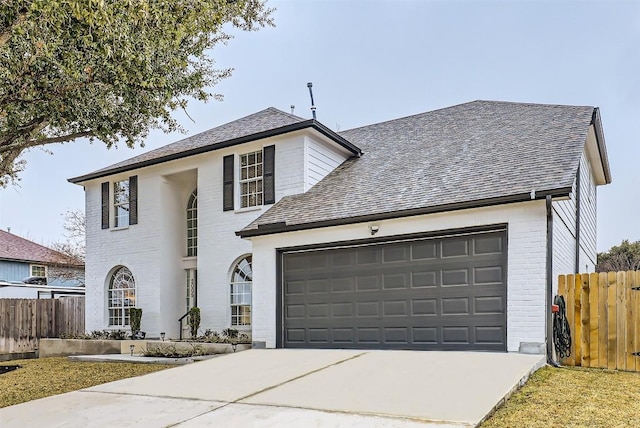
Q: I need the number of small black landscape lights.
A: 3